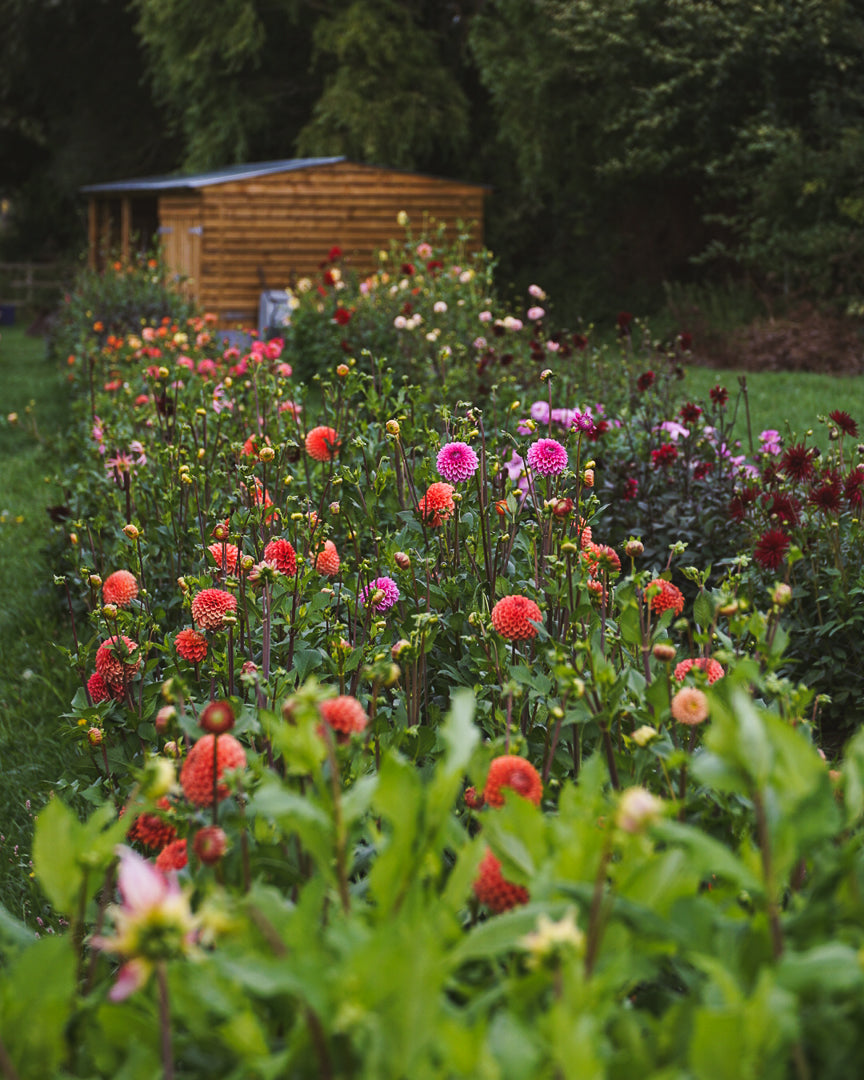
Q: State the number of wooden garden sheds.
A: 1